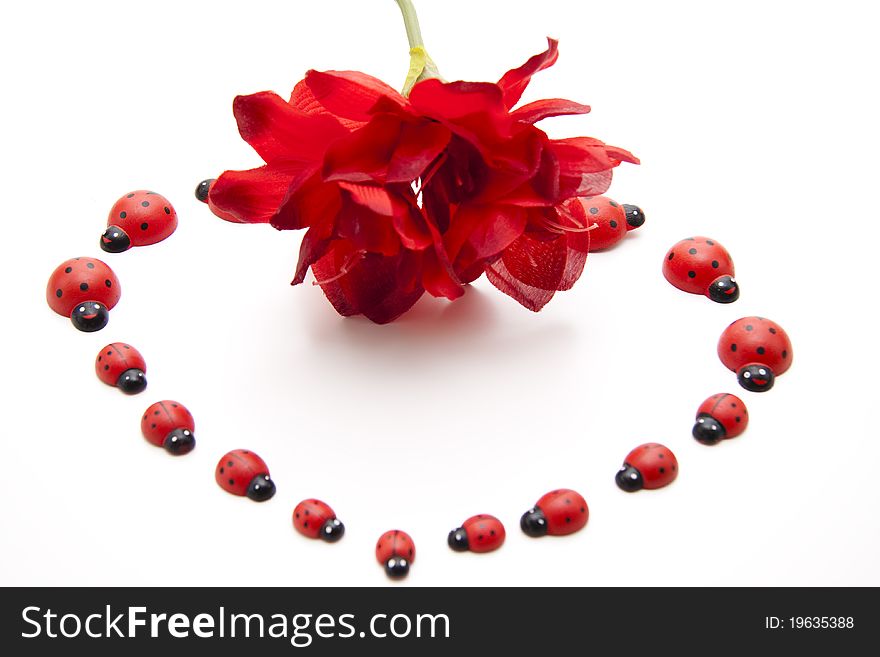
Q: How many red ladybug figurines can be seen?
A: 15